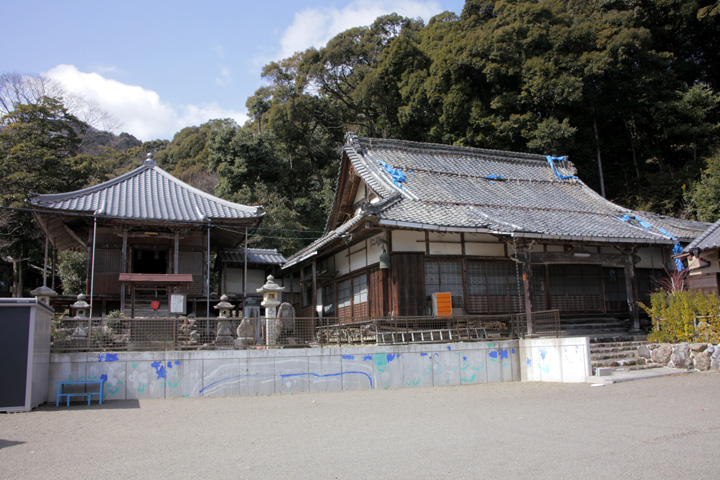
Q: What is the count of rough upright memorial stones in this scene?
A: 2